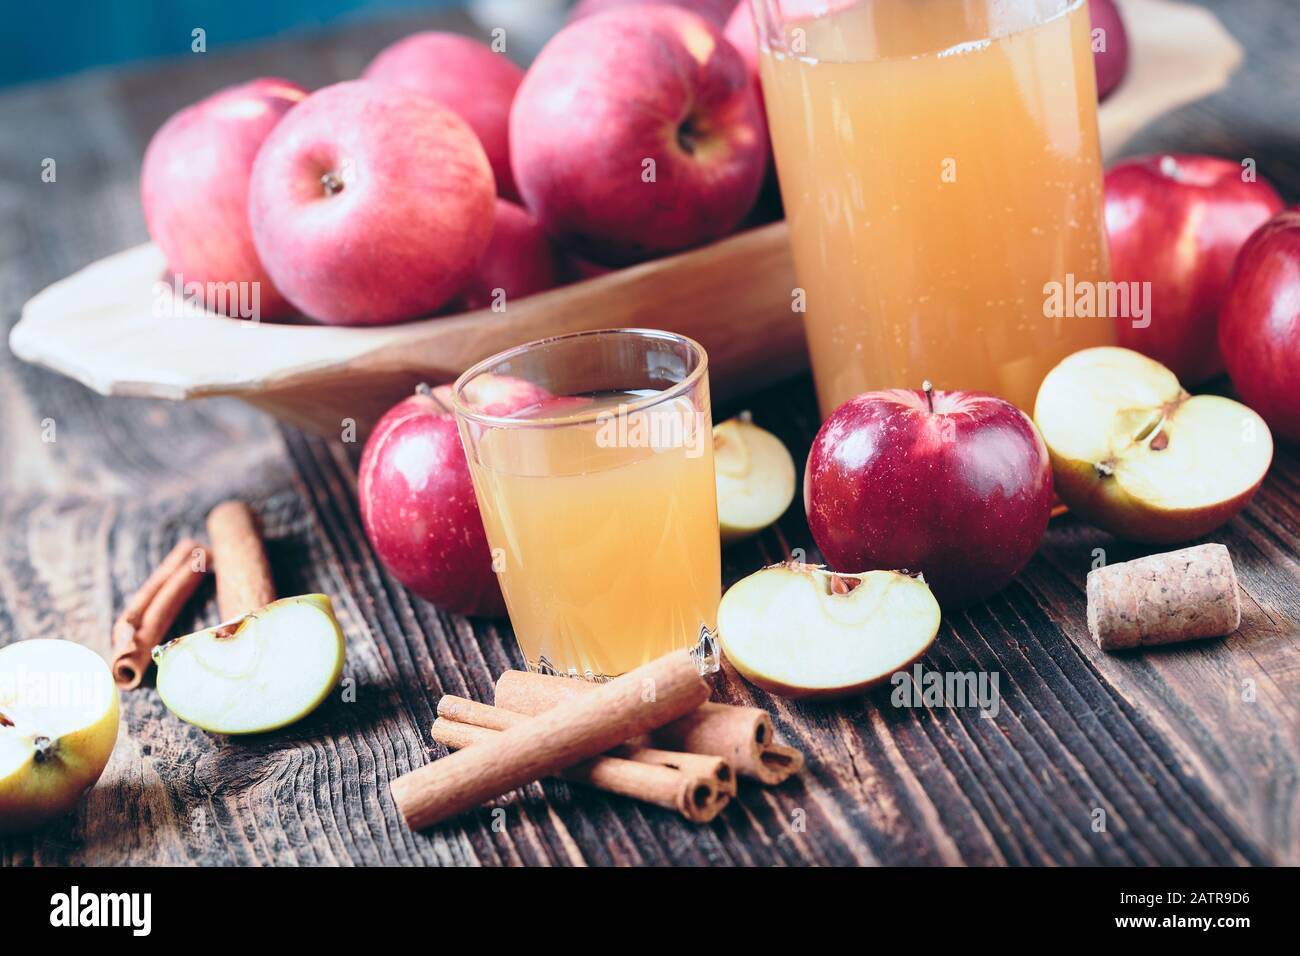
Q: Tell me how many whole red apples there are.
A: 12